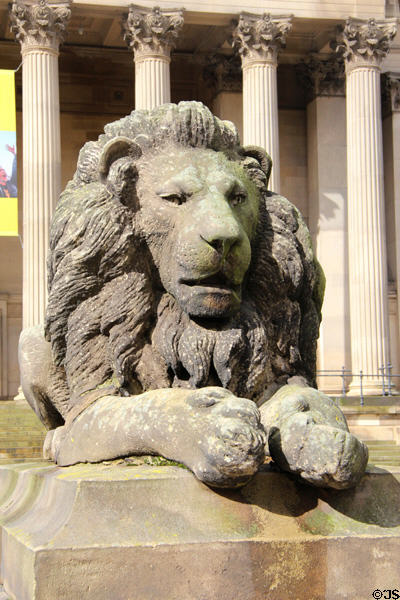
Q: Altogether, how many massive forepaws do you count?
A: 2